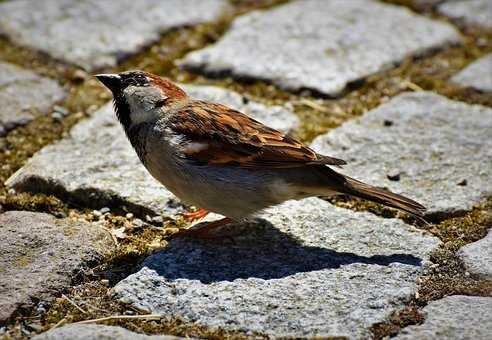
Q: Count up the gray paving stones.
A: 12